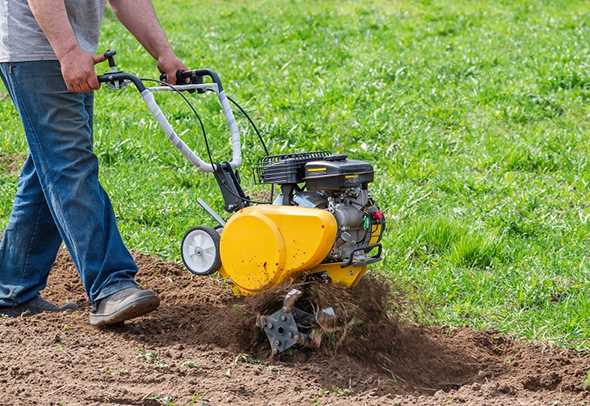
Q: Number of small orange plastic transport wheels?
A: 0